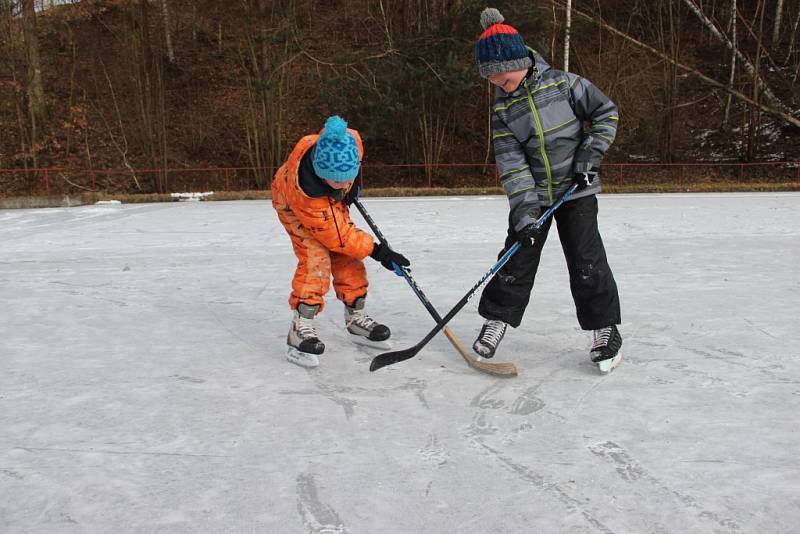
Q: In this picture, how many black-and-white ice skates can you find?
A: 4